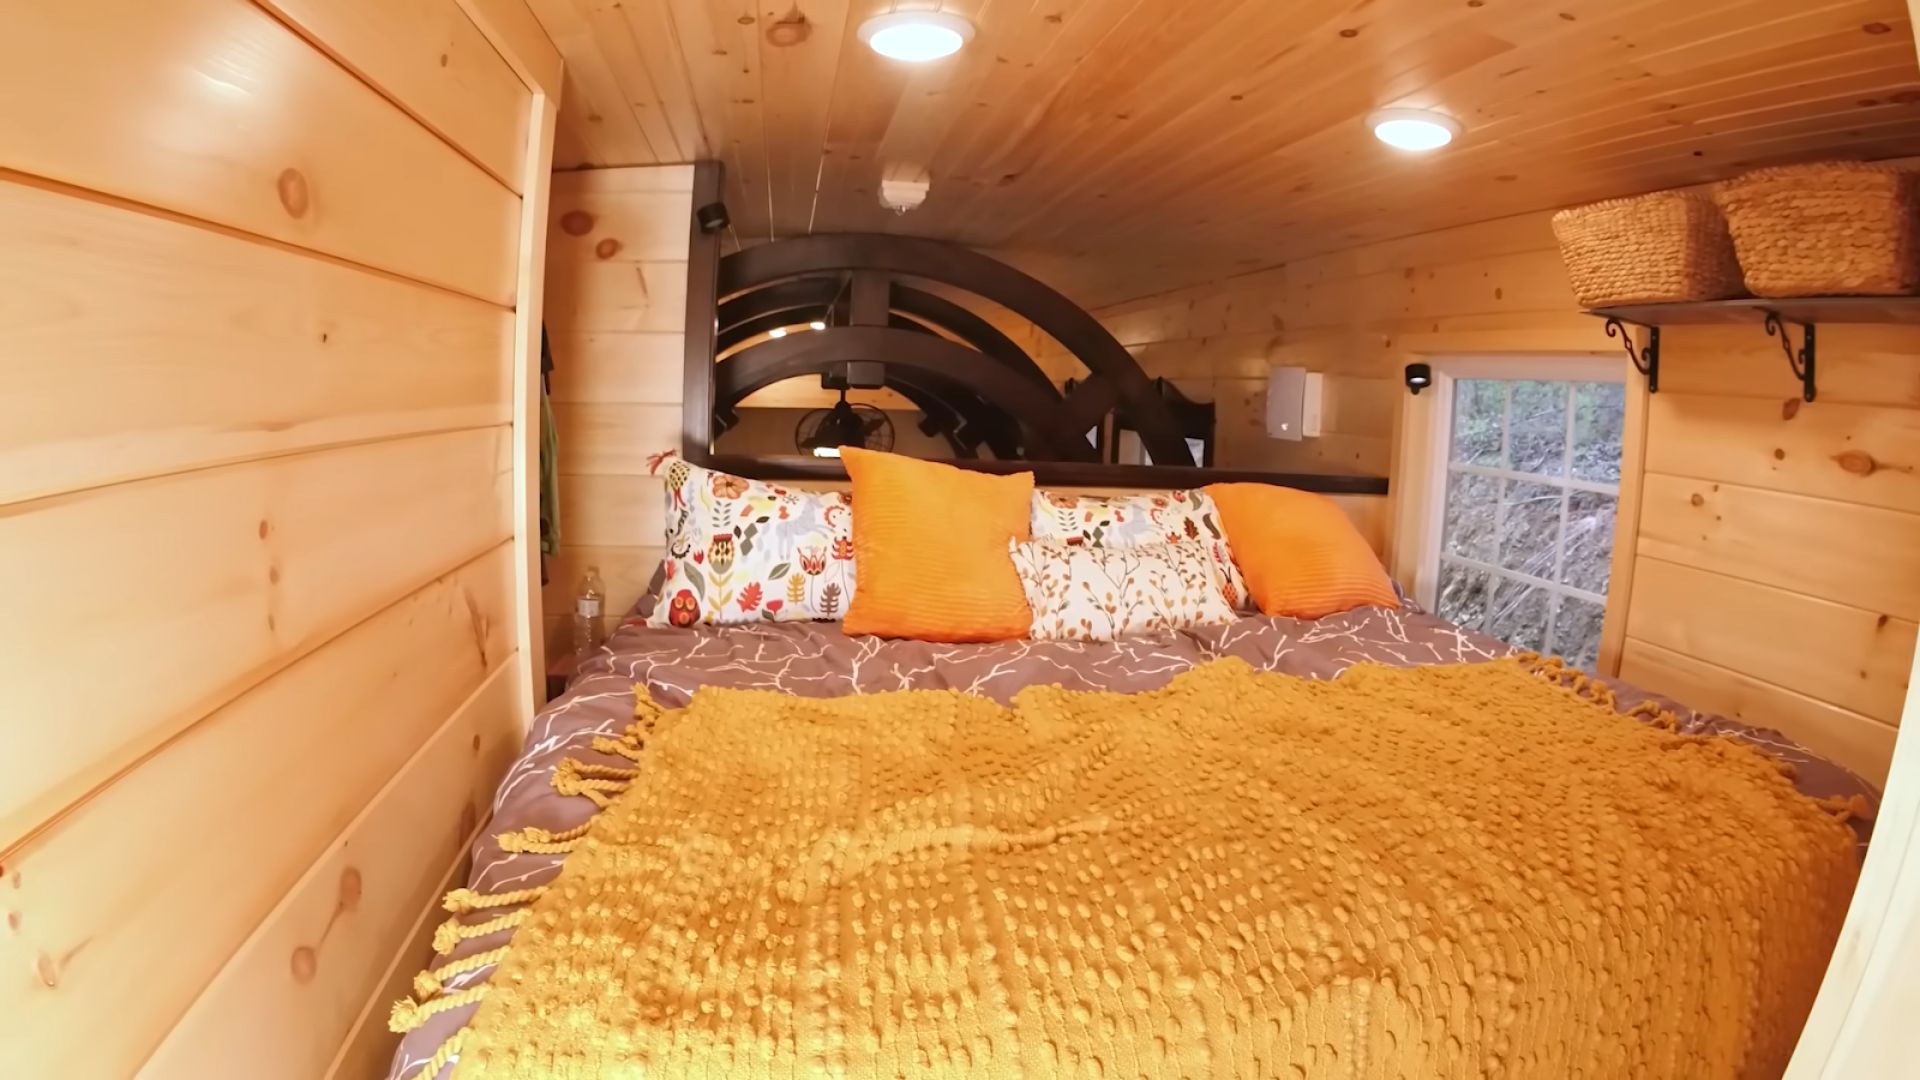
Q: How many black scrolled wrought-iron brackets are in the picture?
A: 2